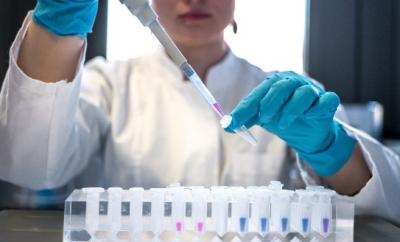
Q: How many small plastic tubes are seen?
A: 13